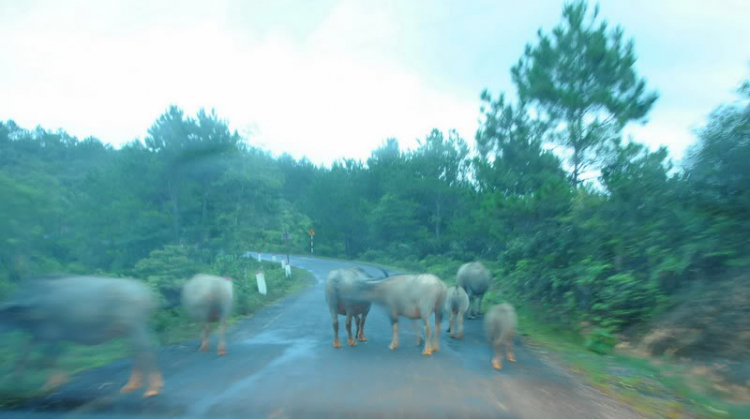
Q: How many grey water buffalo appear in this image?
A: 7